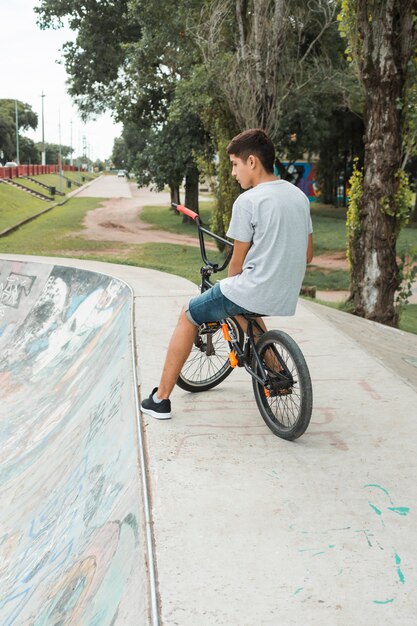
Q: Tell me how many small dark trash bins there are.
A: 3